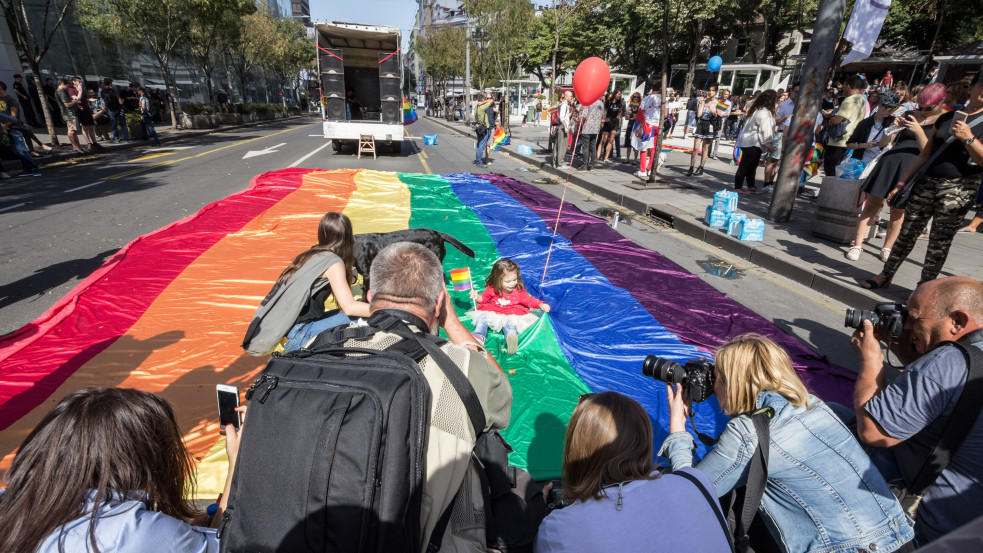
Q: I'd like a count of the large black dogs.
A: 1